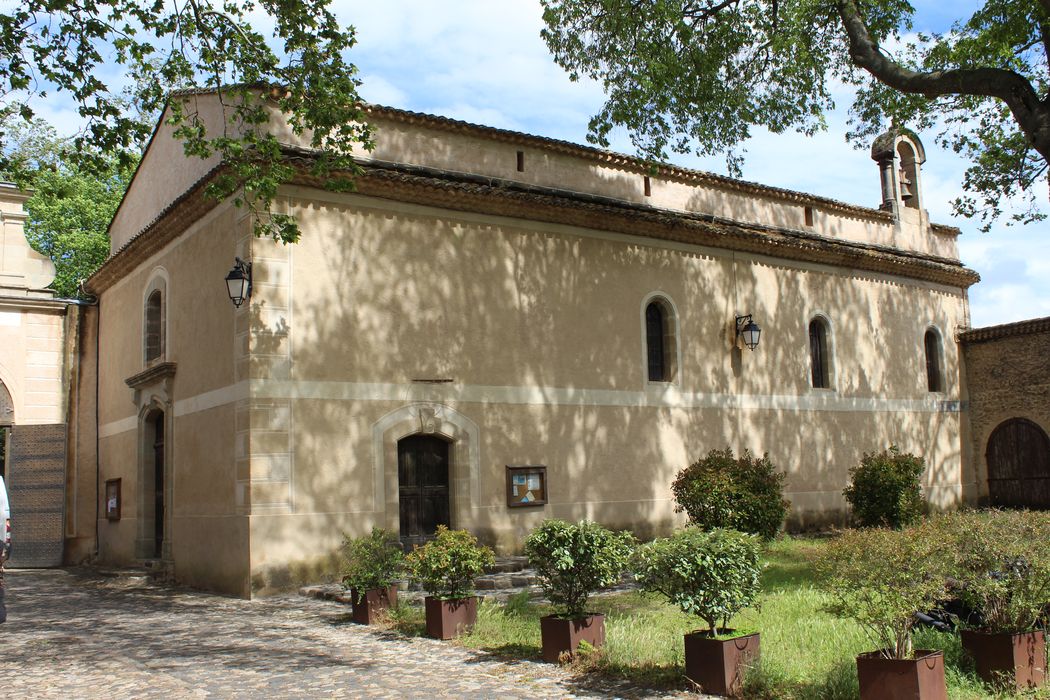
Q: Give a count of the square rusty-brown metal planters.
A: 6